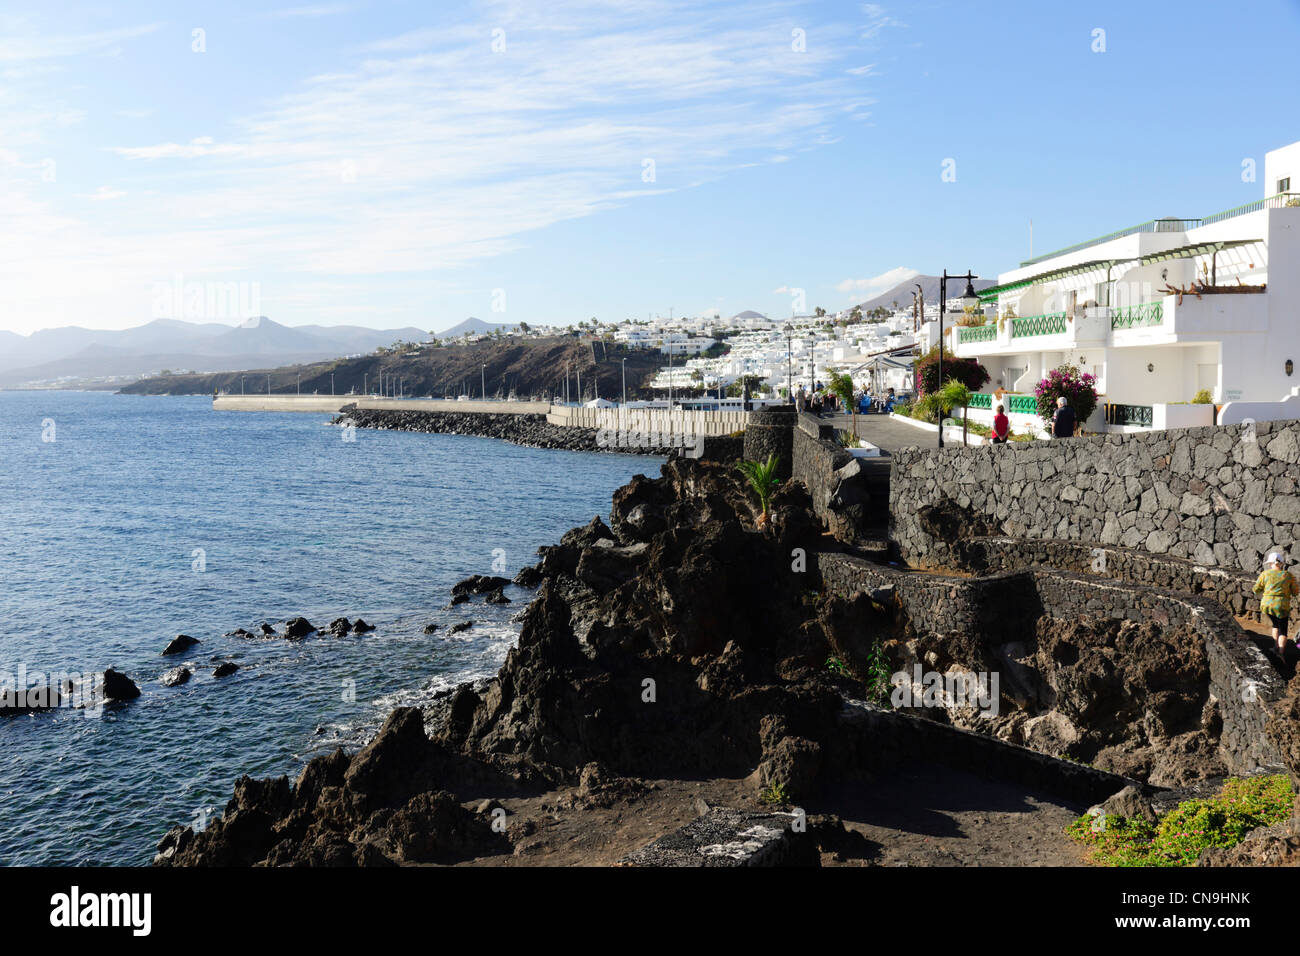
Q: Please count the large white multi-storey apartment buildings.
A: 1